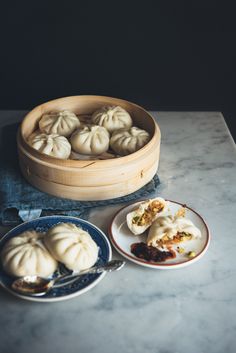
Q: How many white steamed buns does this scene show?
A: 8